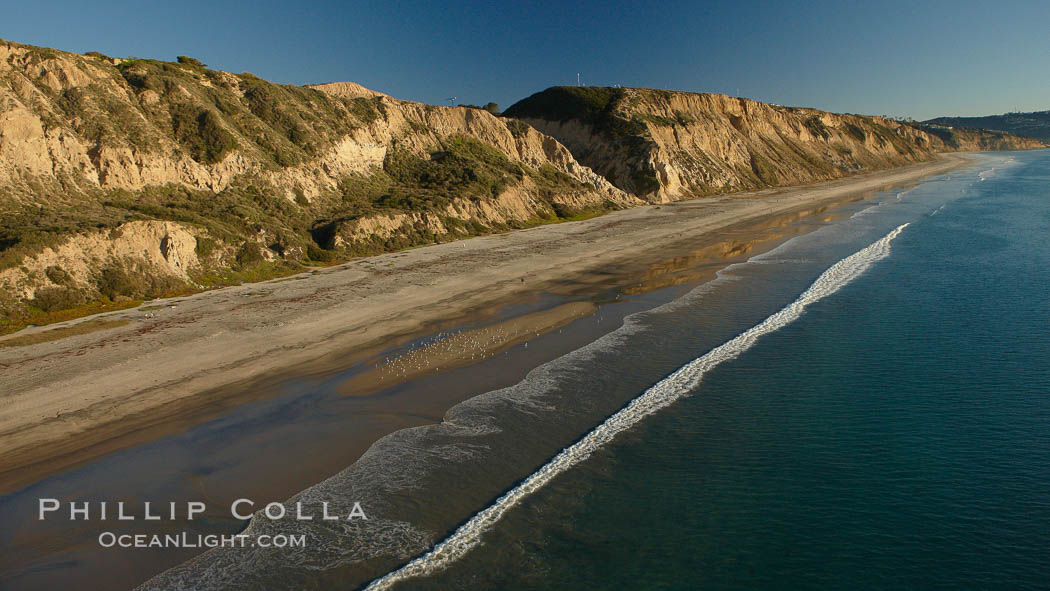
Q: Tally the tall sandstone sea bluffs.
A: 2